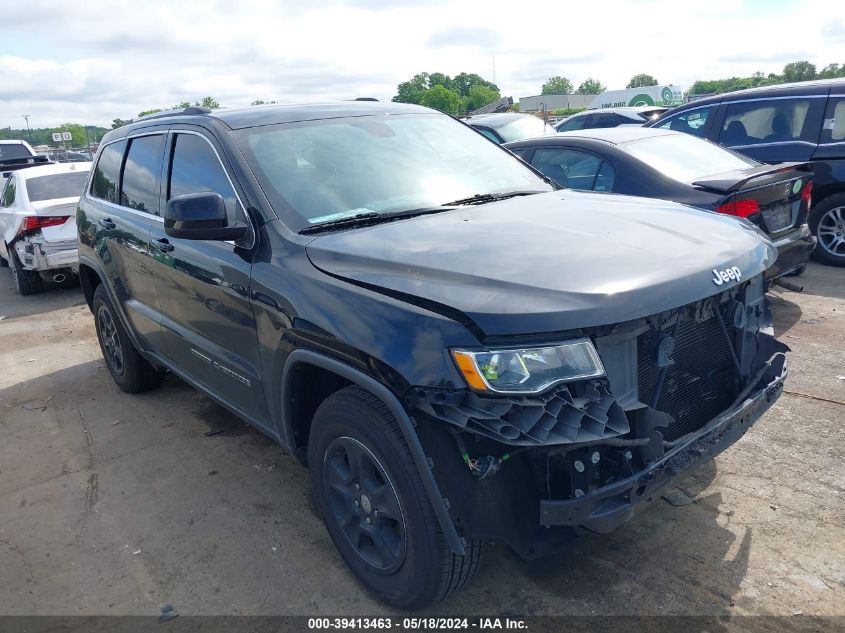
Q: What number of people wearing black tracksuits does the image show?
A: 0